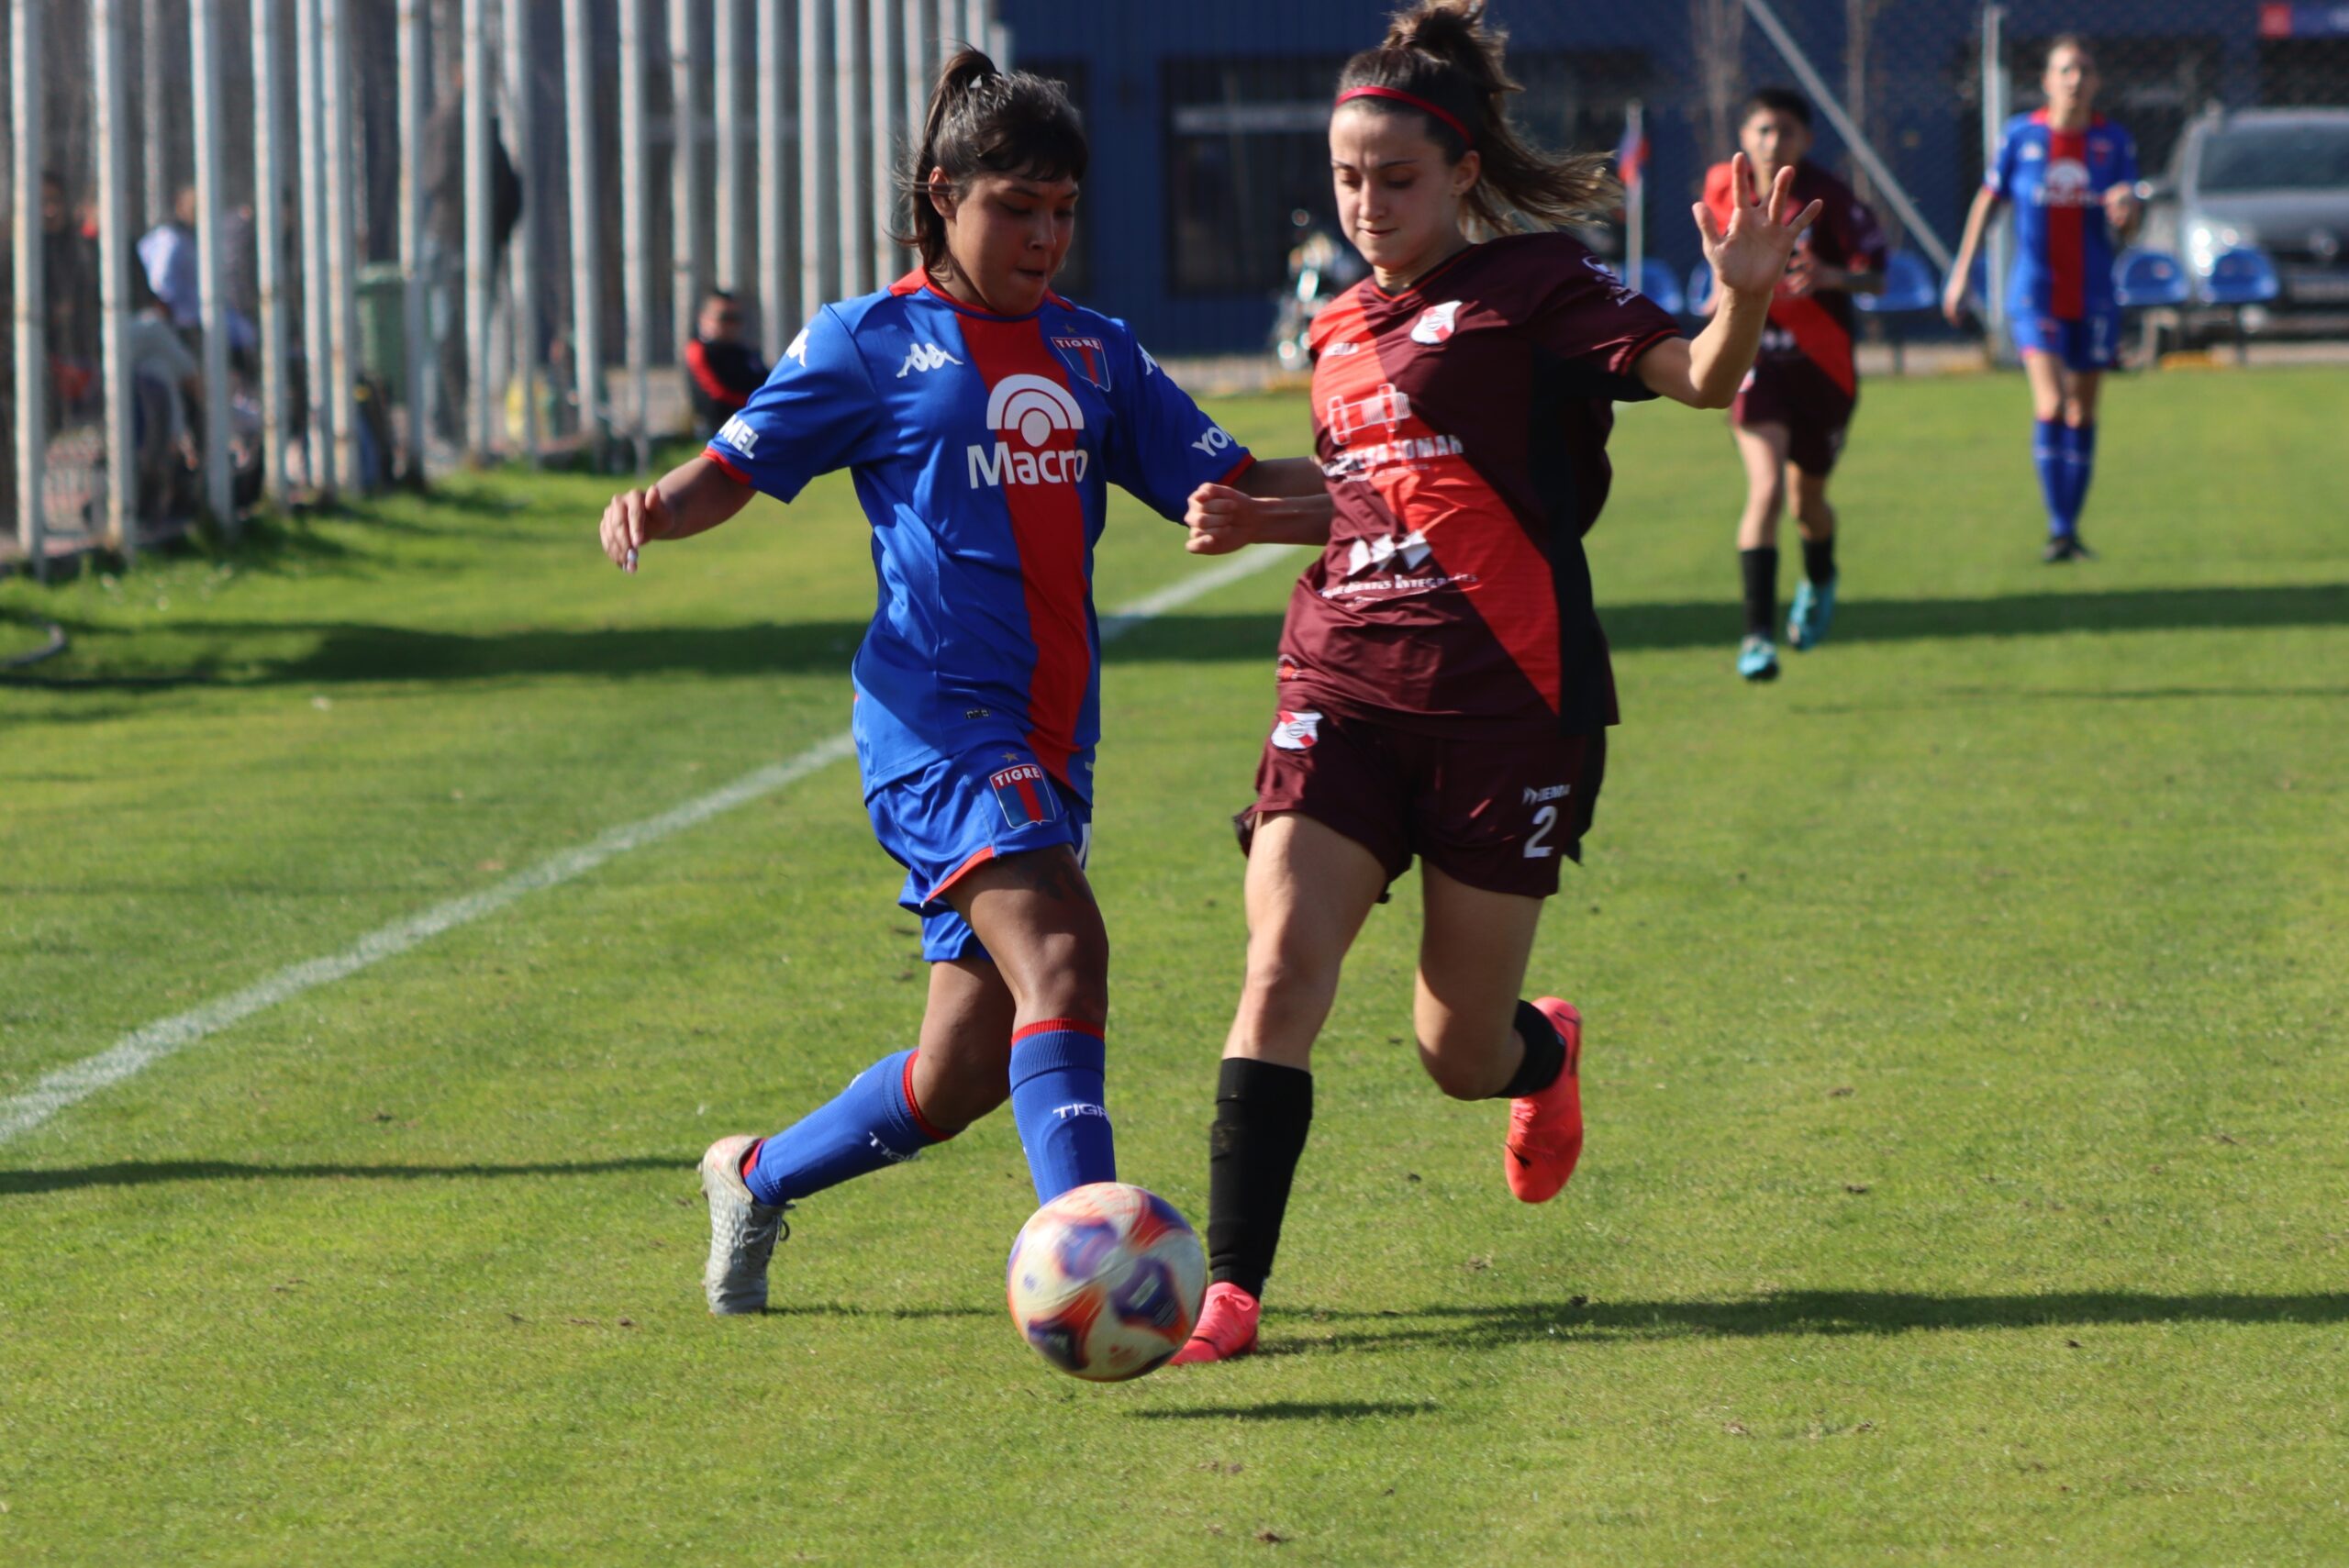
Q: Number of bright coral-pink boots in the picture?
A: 2